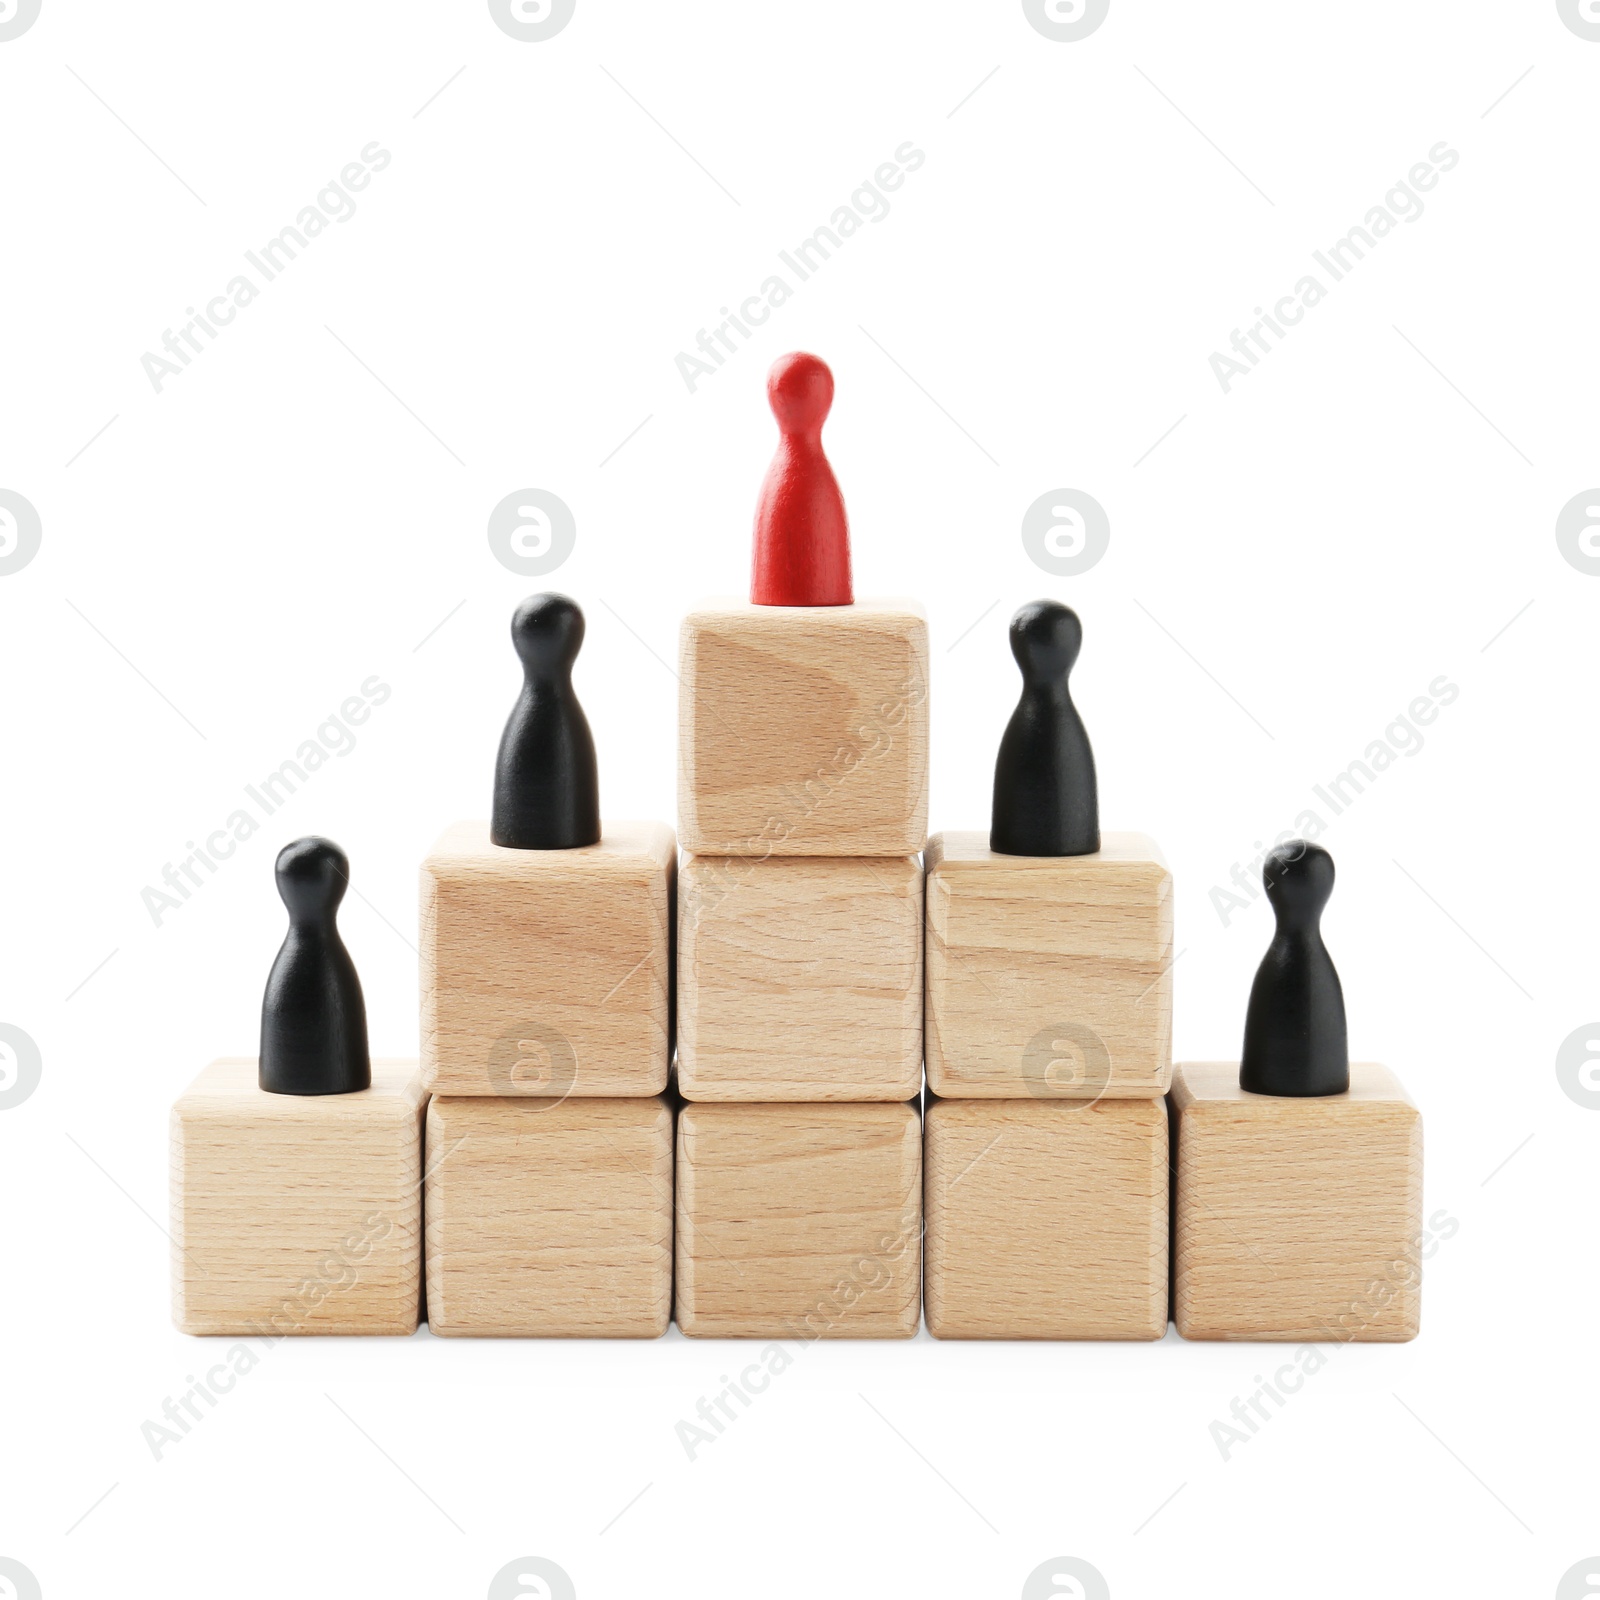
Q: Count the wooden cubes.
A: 9